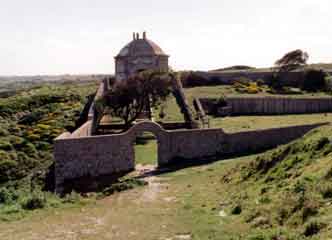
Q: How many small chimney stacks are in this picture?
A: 3